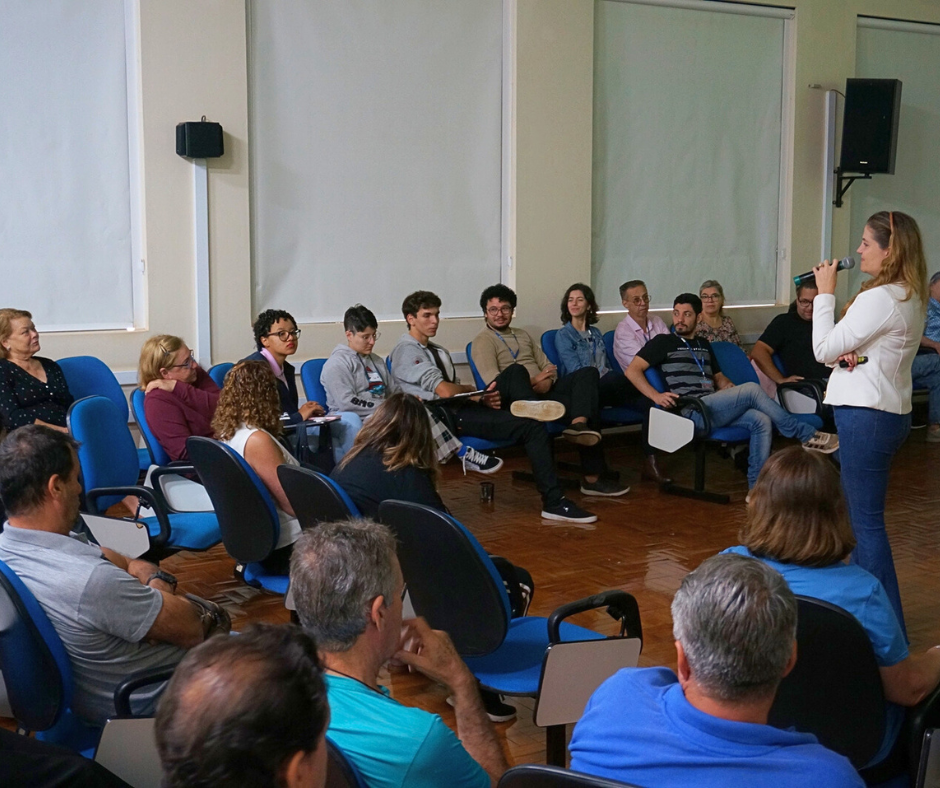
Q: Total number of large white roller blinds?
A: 4